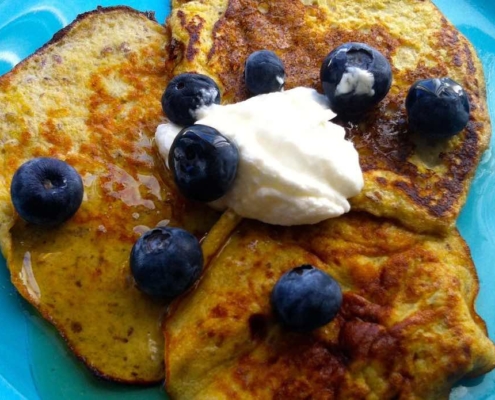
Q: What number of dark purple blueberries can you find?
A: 8